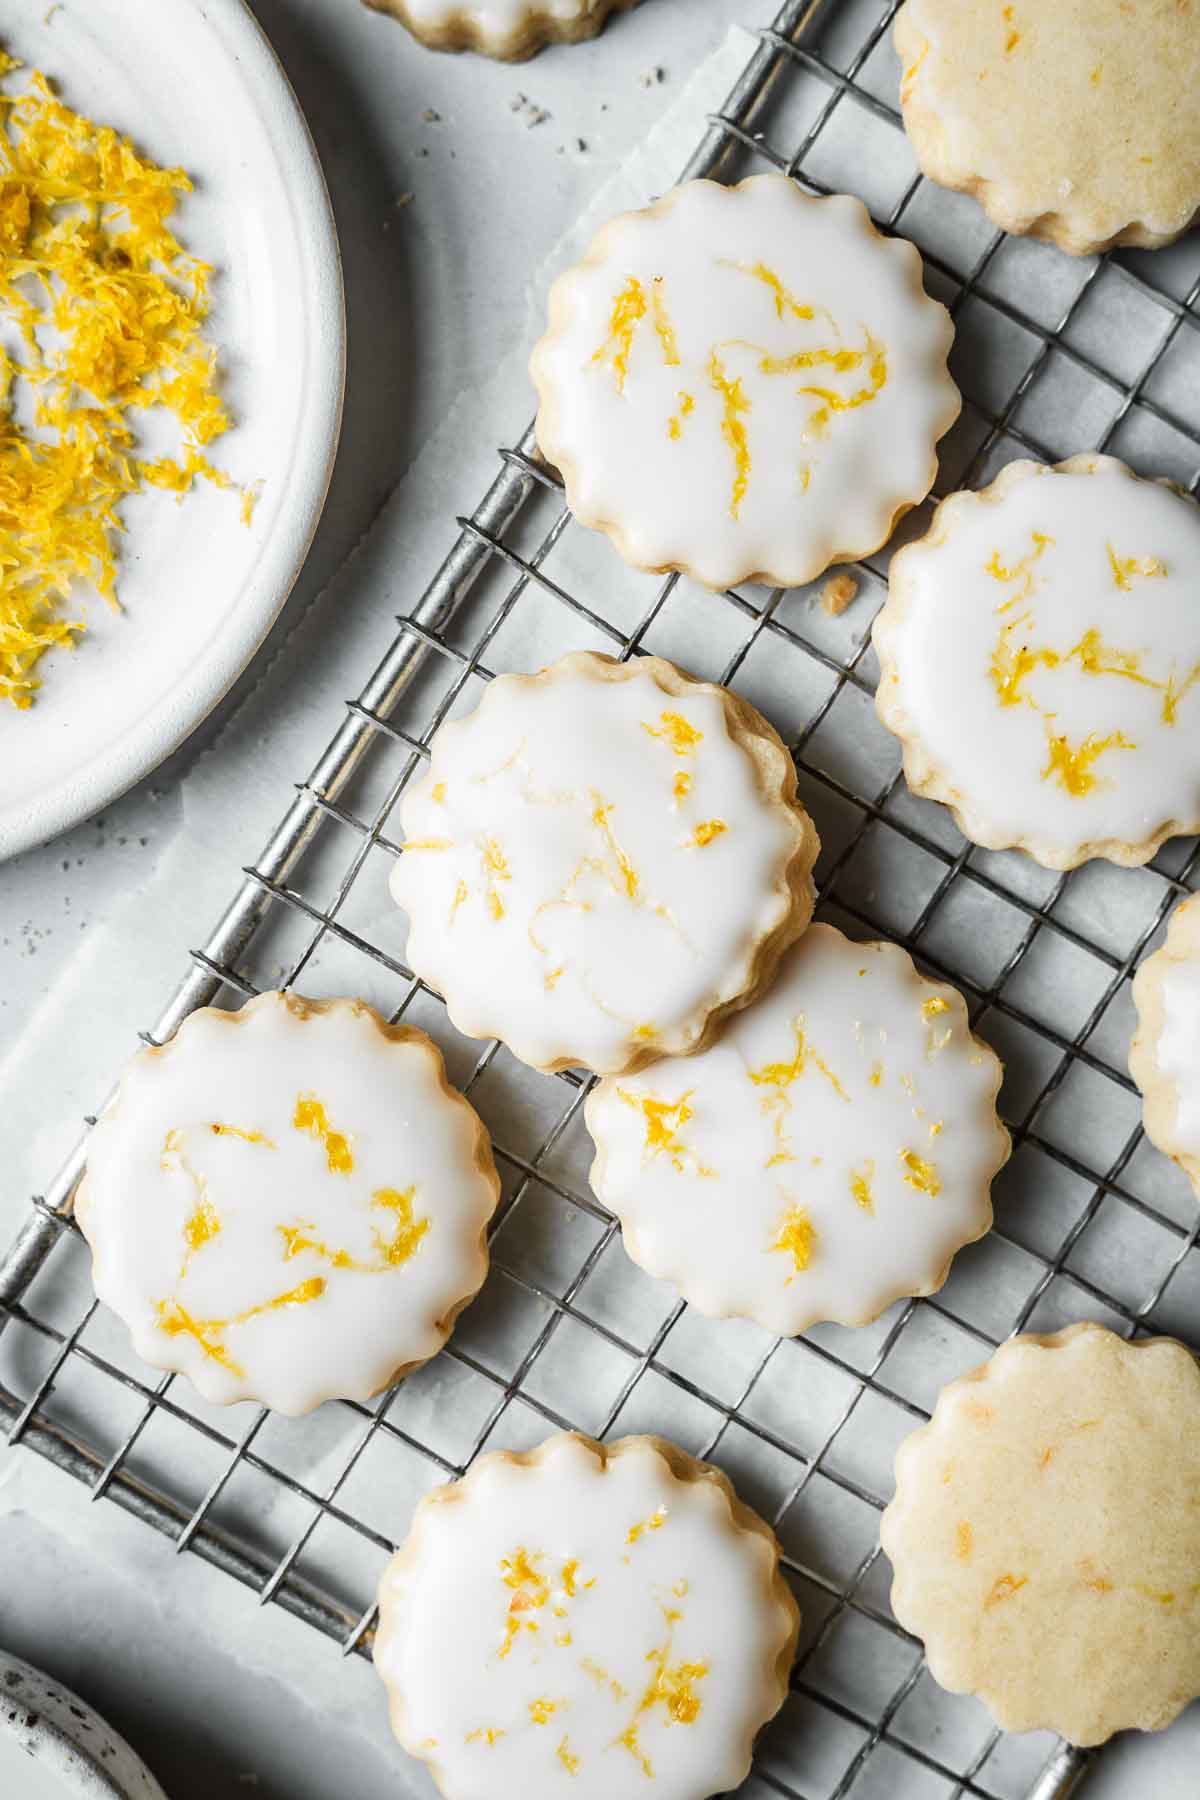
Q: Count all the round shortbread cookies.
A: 10